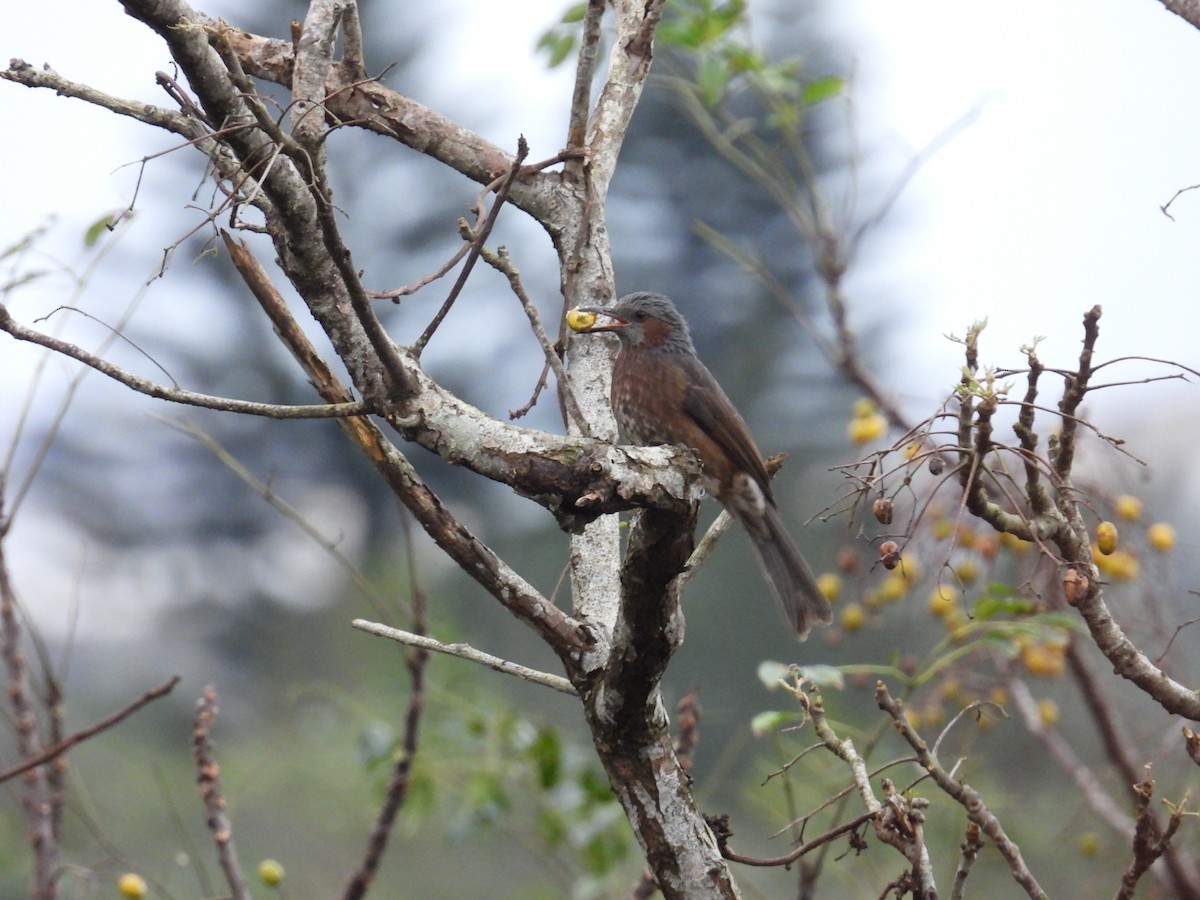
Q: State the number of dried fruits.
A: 4